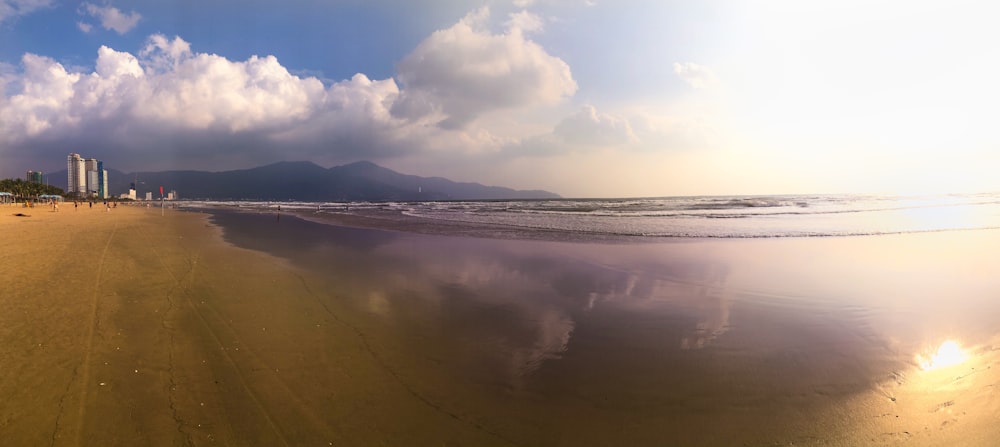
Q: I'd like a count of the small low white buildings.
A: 3